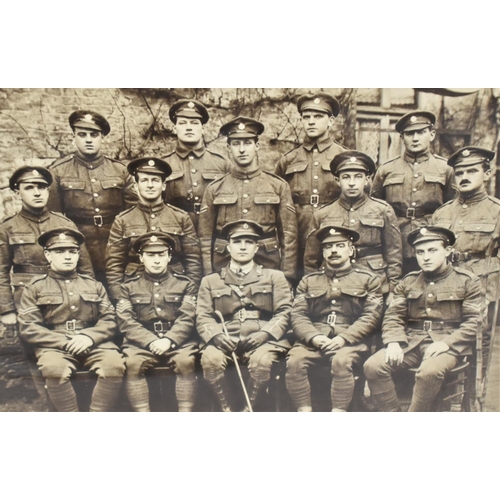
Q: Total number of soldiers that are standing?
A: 9